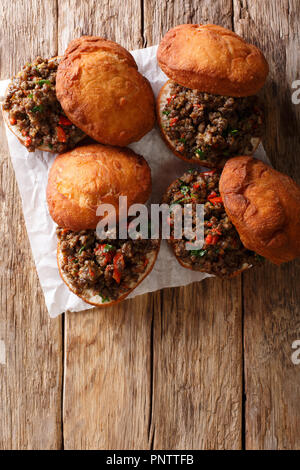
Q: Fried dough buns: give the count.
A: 4